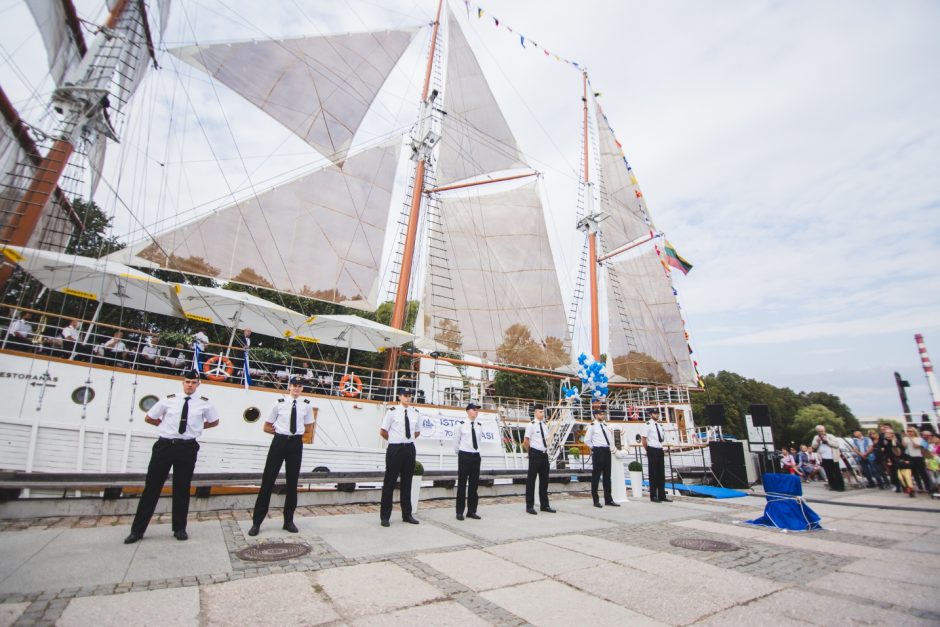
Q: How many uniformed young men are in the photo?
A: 7